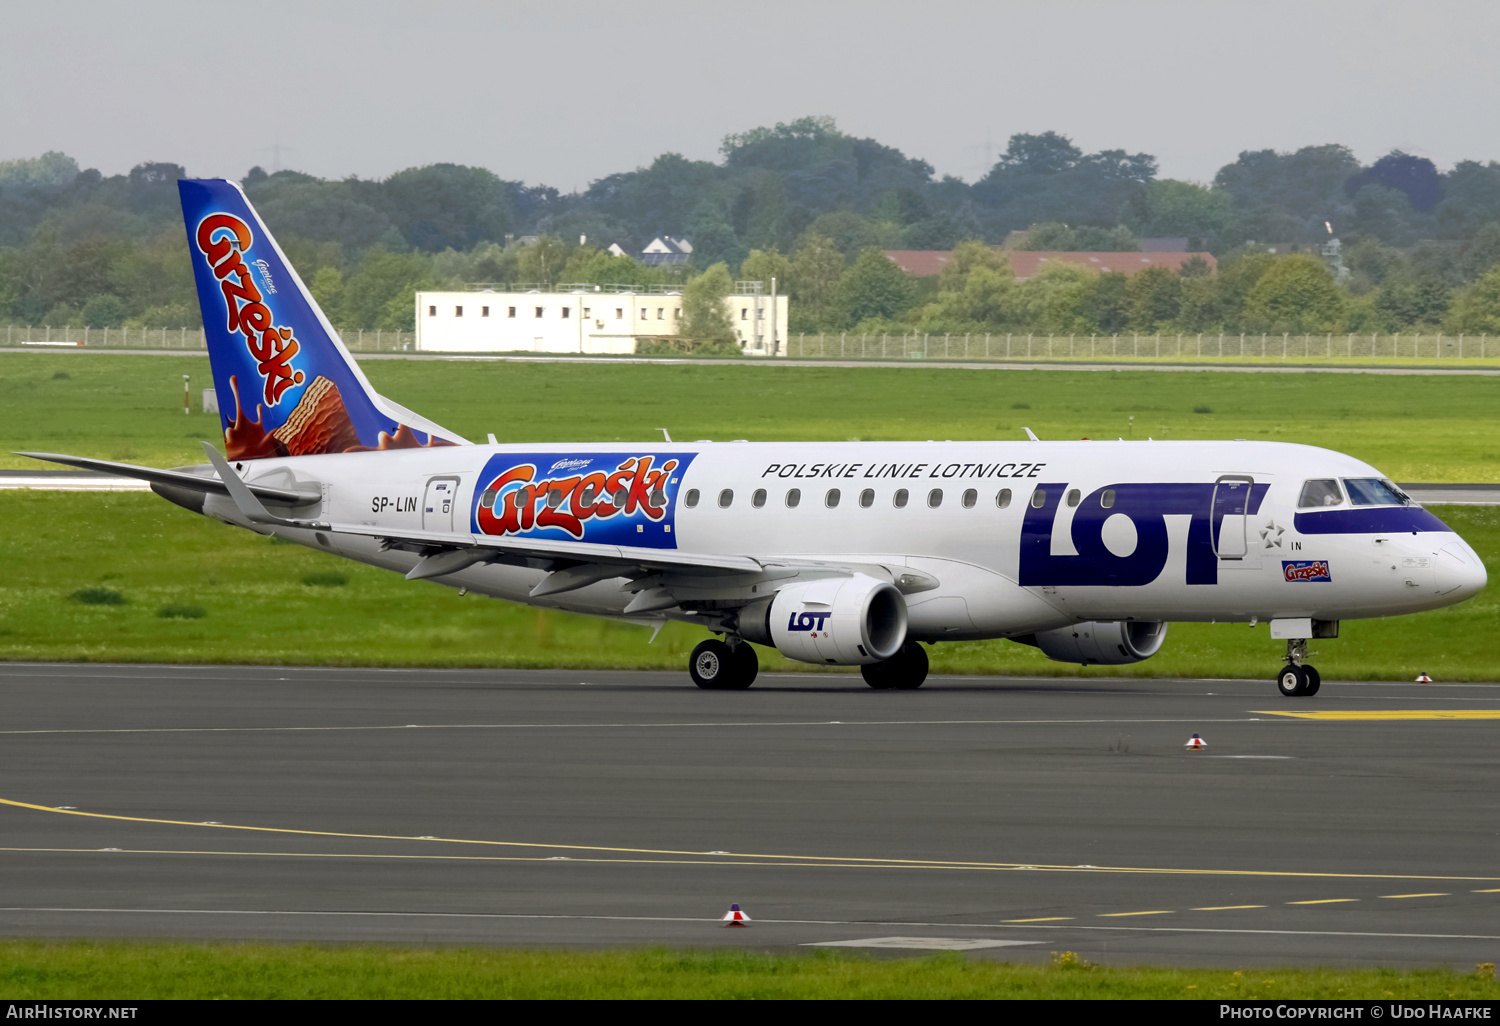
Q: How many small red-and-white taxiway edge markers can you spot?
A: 3